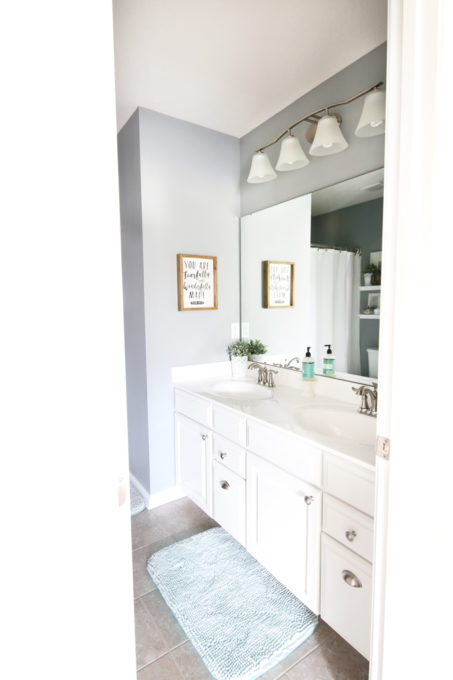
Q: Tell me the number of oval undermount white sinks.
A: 2